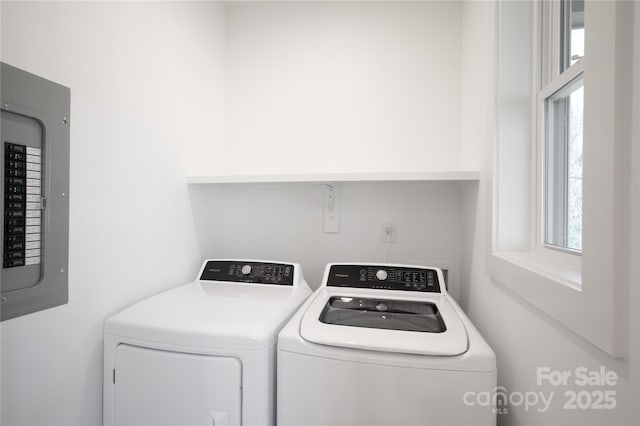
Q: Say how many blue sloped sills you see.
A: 0